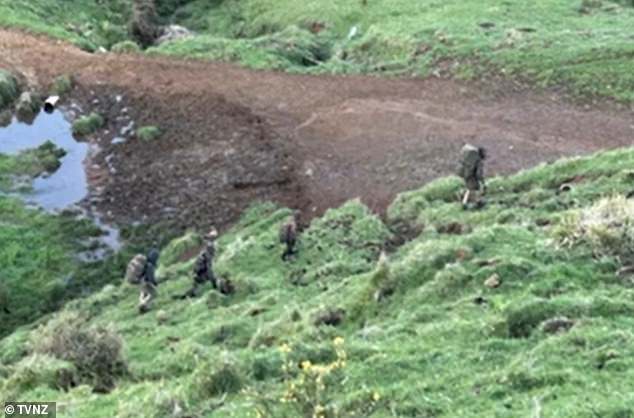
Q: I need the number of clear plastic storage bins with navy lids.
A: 0